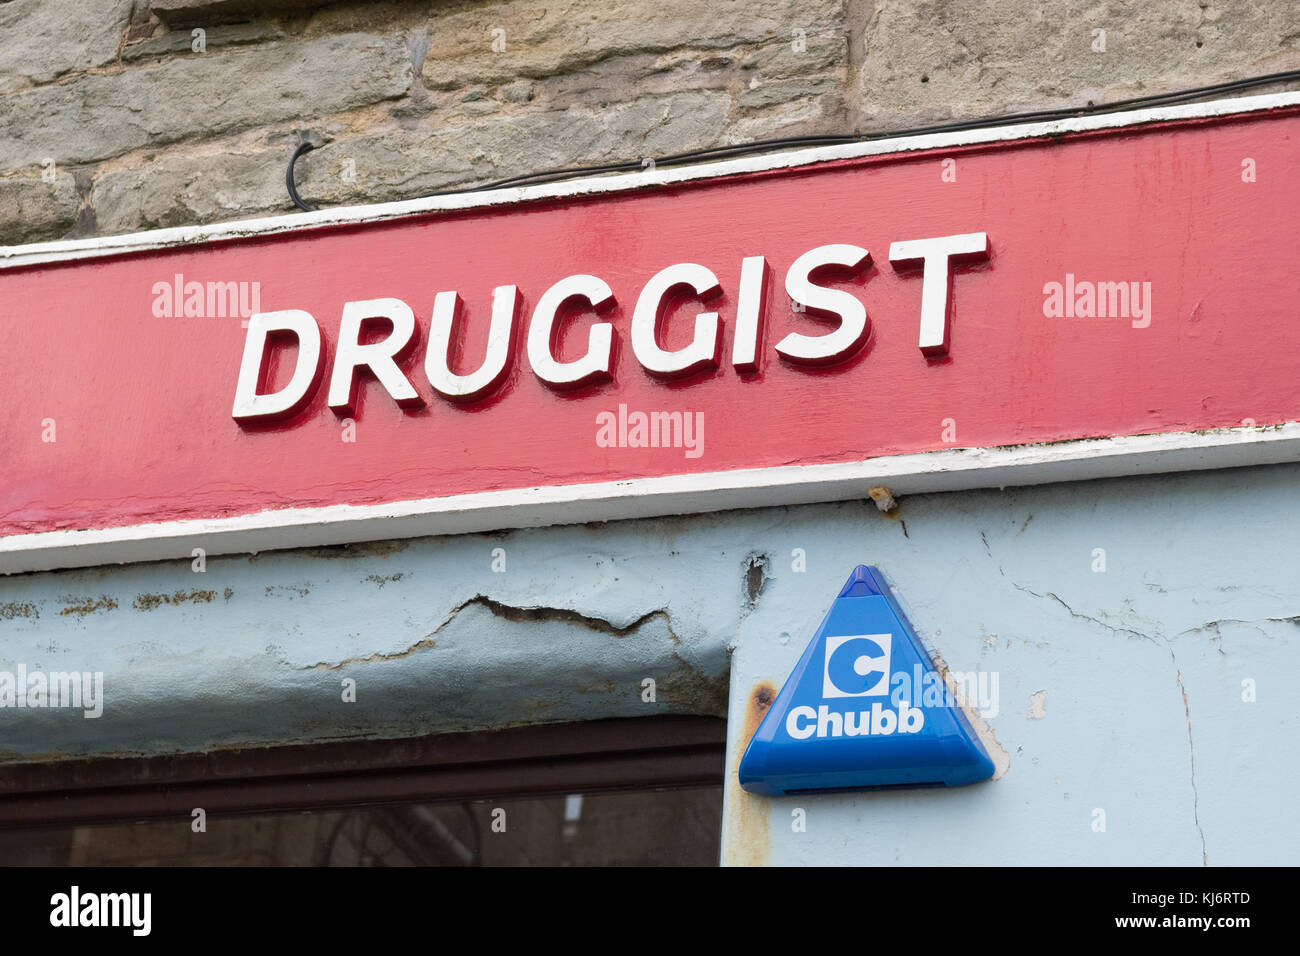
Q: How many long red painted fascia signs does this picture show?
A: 1